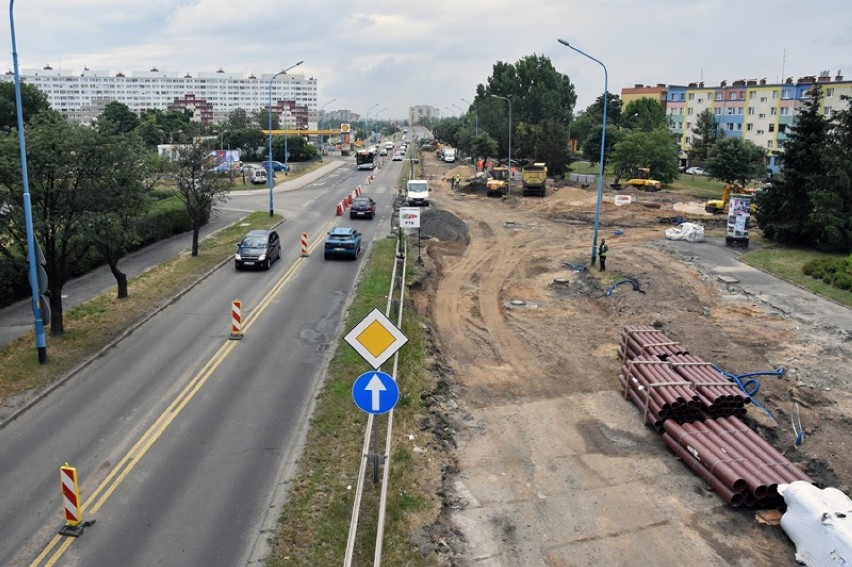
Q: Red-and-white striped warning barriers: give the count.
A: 3